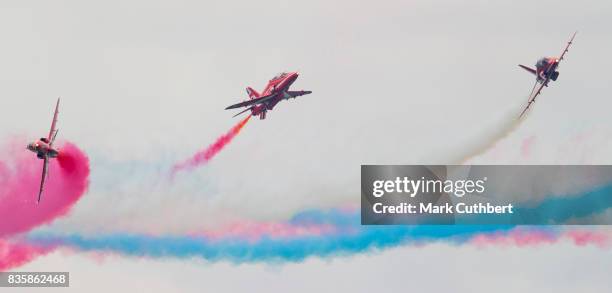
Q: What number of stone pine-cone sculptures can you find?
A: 0